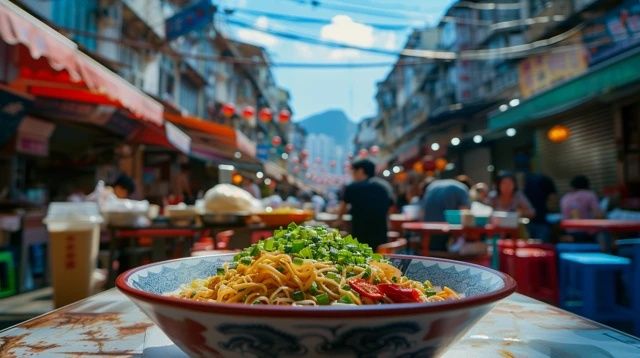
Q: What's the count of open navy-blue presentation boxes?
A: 0